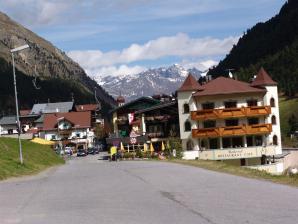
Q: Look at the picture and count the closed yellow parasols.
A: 4